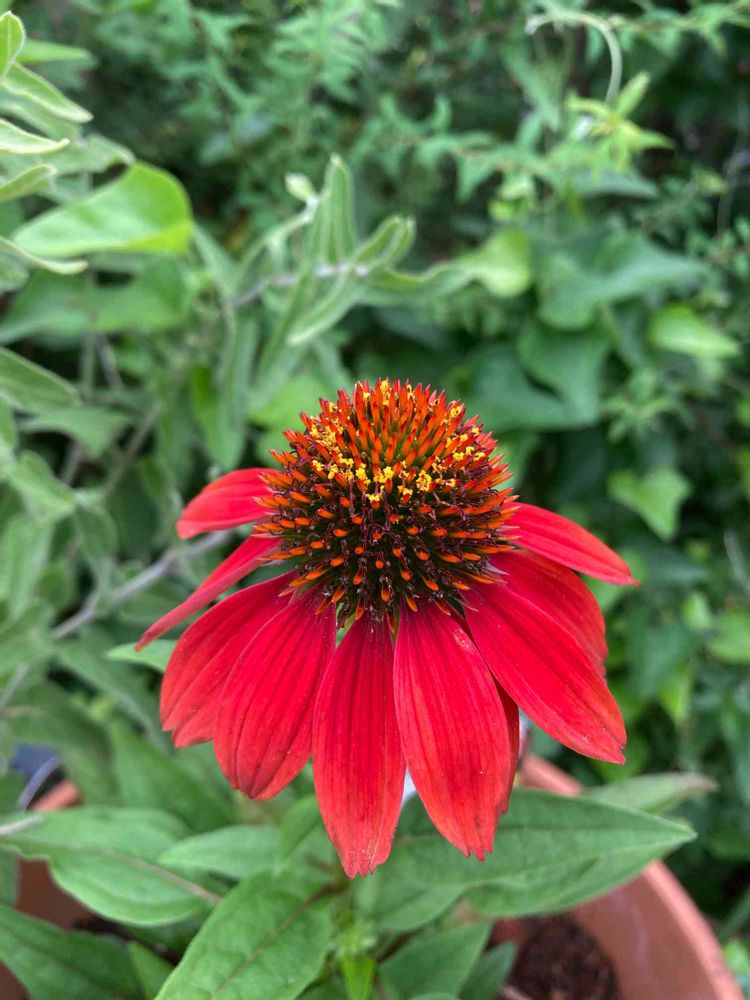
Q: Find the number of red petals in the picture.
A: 10